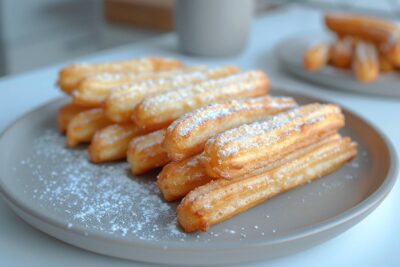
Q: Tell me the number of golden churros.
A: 12